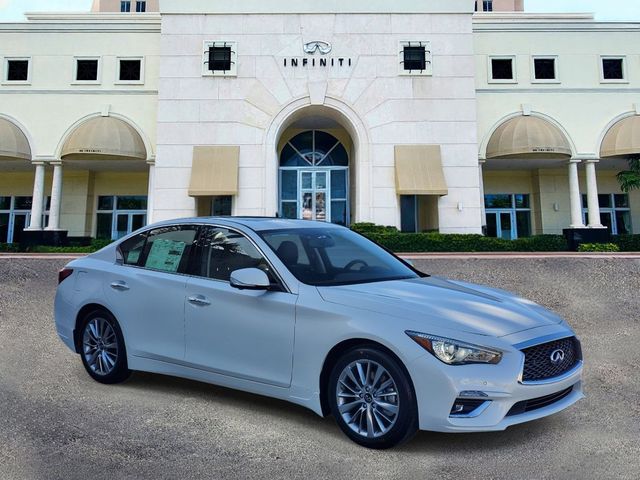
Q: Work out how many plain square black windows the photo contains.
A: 6